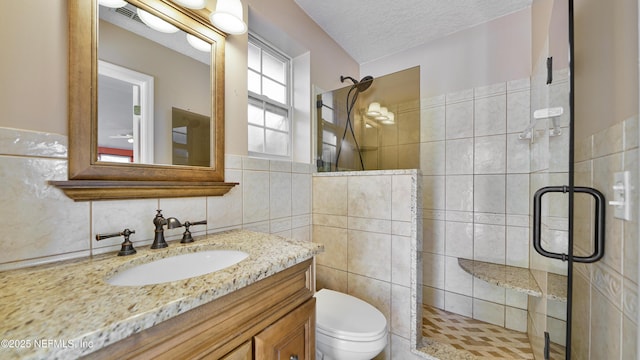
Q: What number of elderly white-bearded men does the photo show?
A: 0